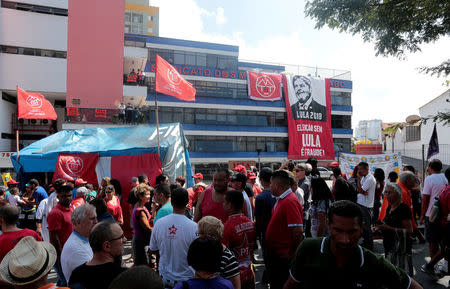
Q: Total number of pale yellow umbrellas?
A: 0